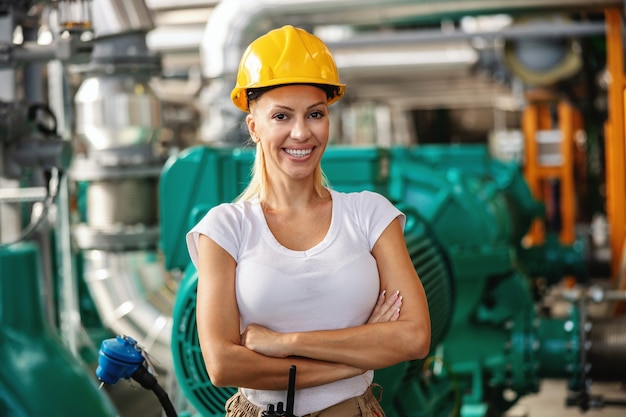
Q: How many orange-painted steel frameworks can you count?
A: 2